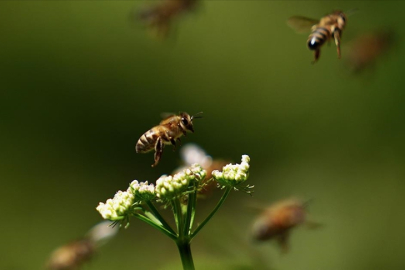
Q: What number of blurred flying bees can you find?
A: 5